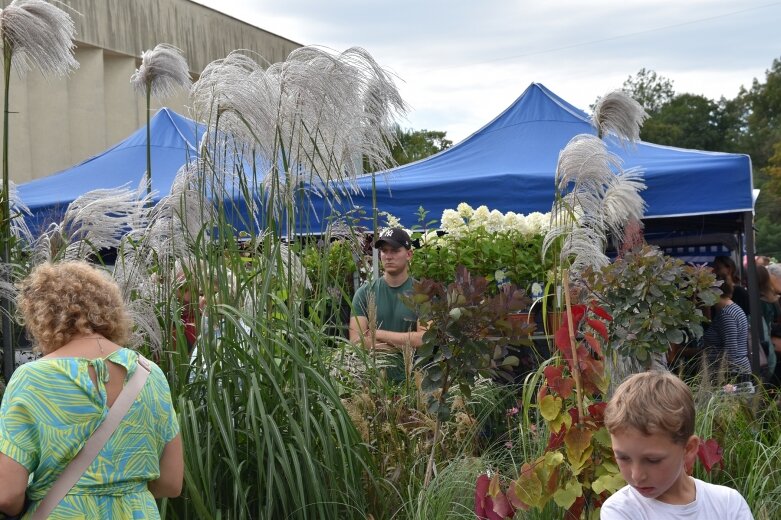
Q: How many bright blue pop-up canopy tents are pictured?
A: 2